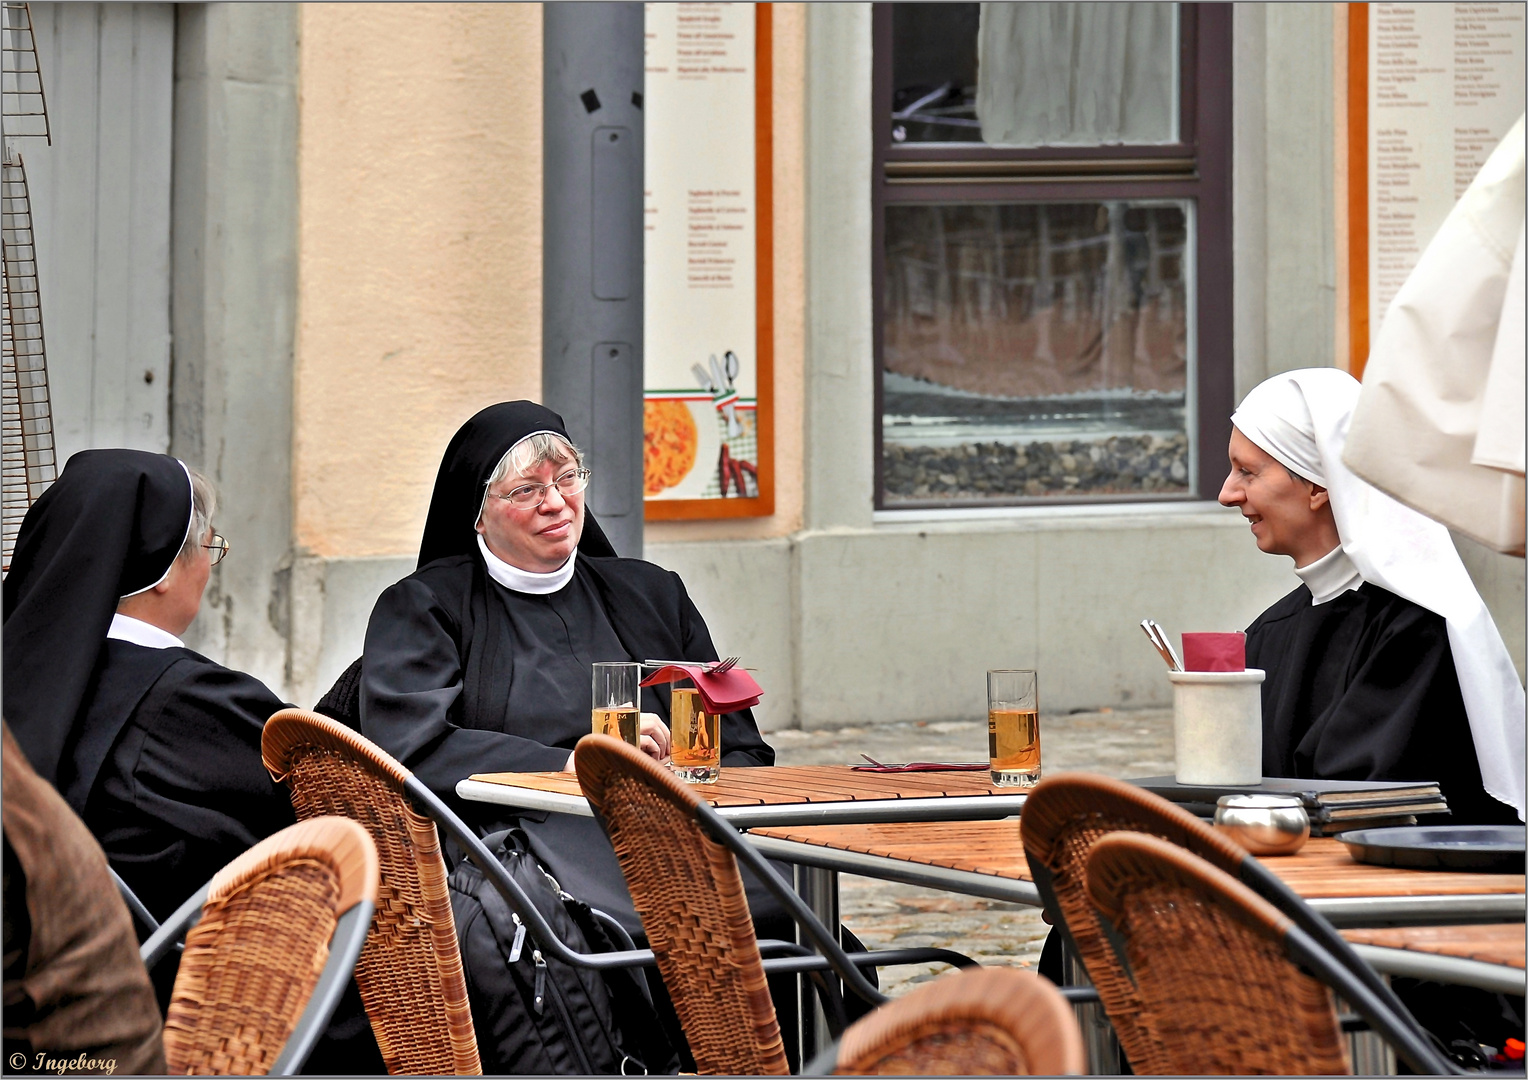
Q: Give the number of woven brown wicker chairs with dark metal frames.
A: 6